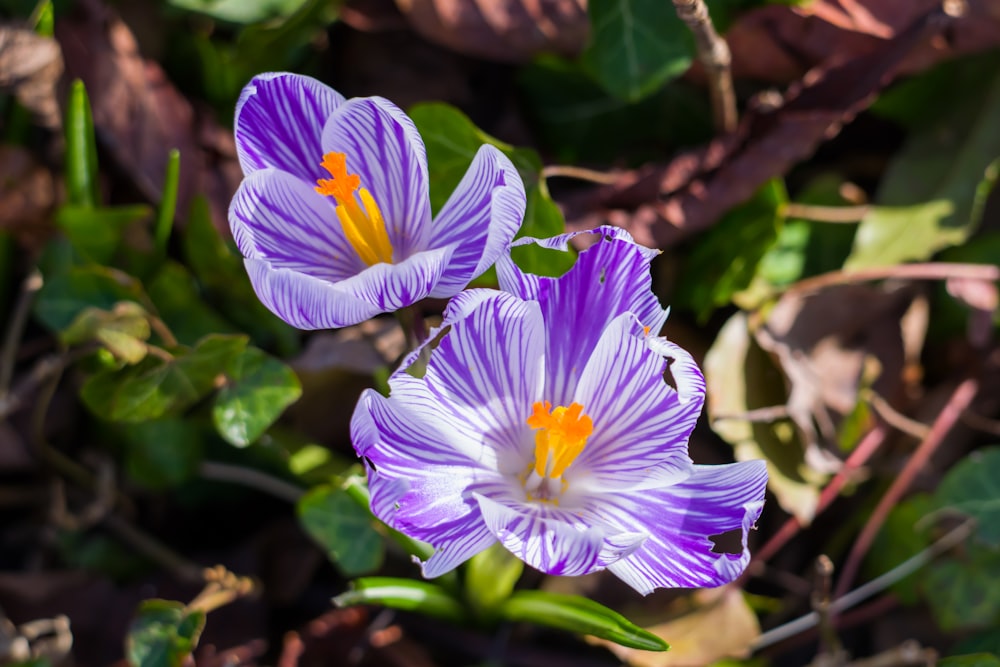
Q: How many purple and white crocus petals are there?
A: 12